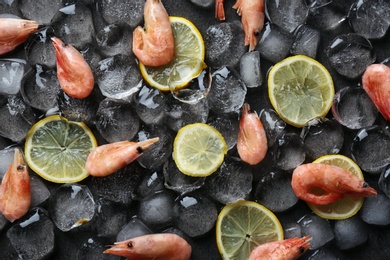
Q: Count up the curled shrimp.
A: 11